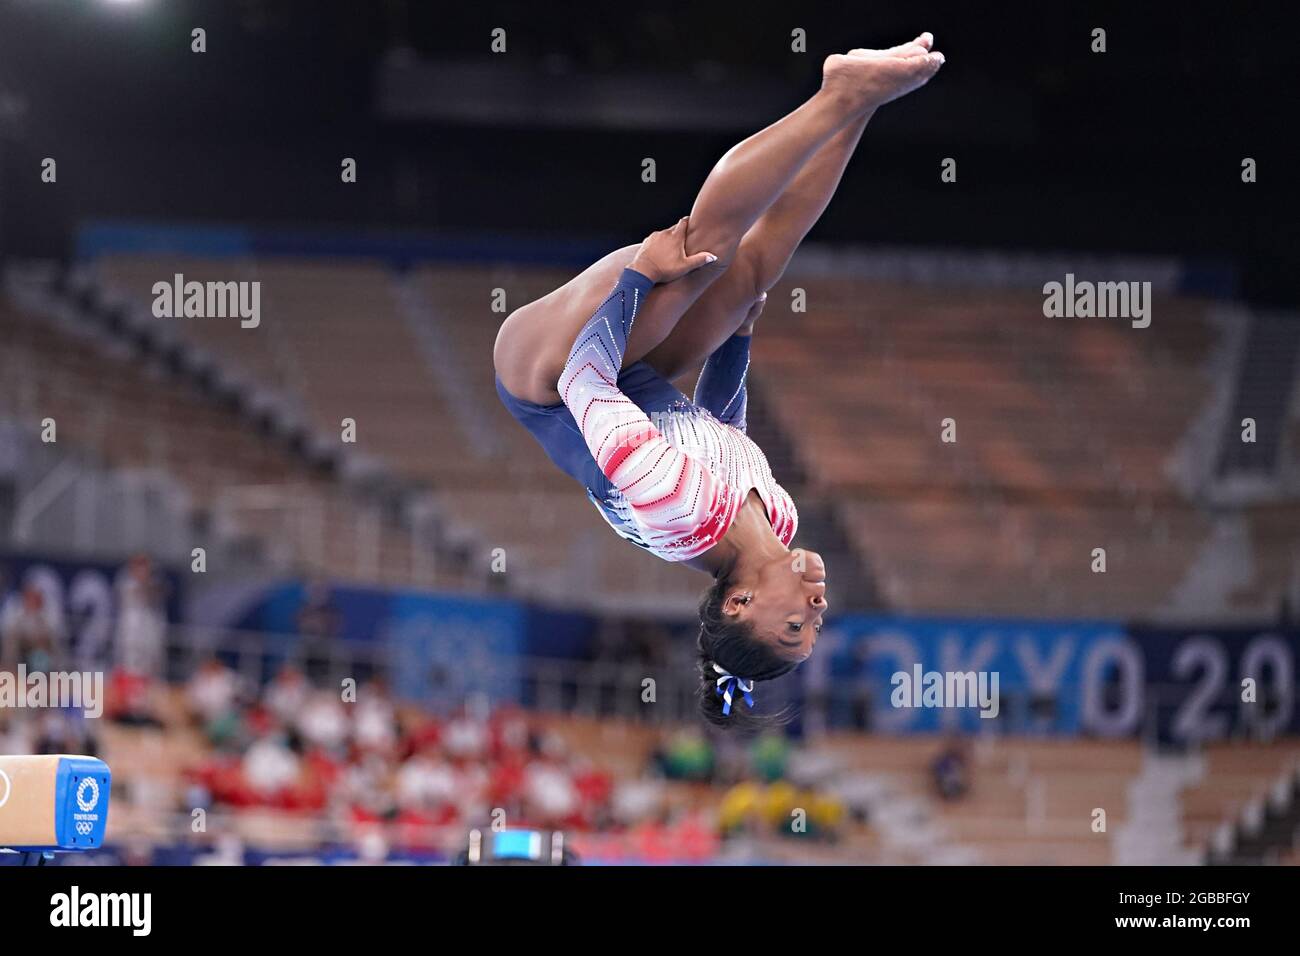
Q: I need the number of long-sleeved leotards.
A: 1